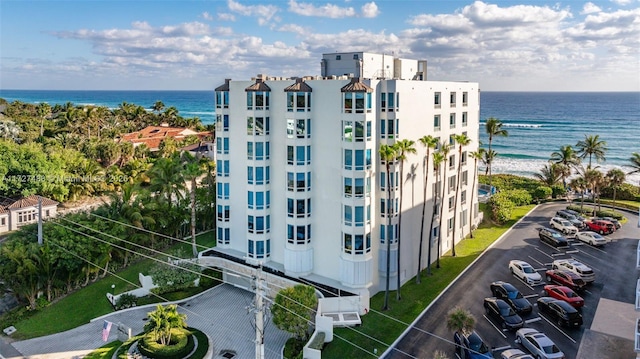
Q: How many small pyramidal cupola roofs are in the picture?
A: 4